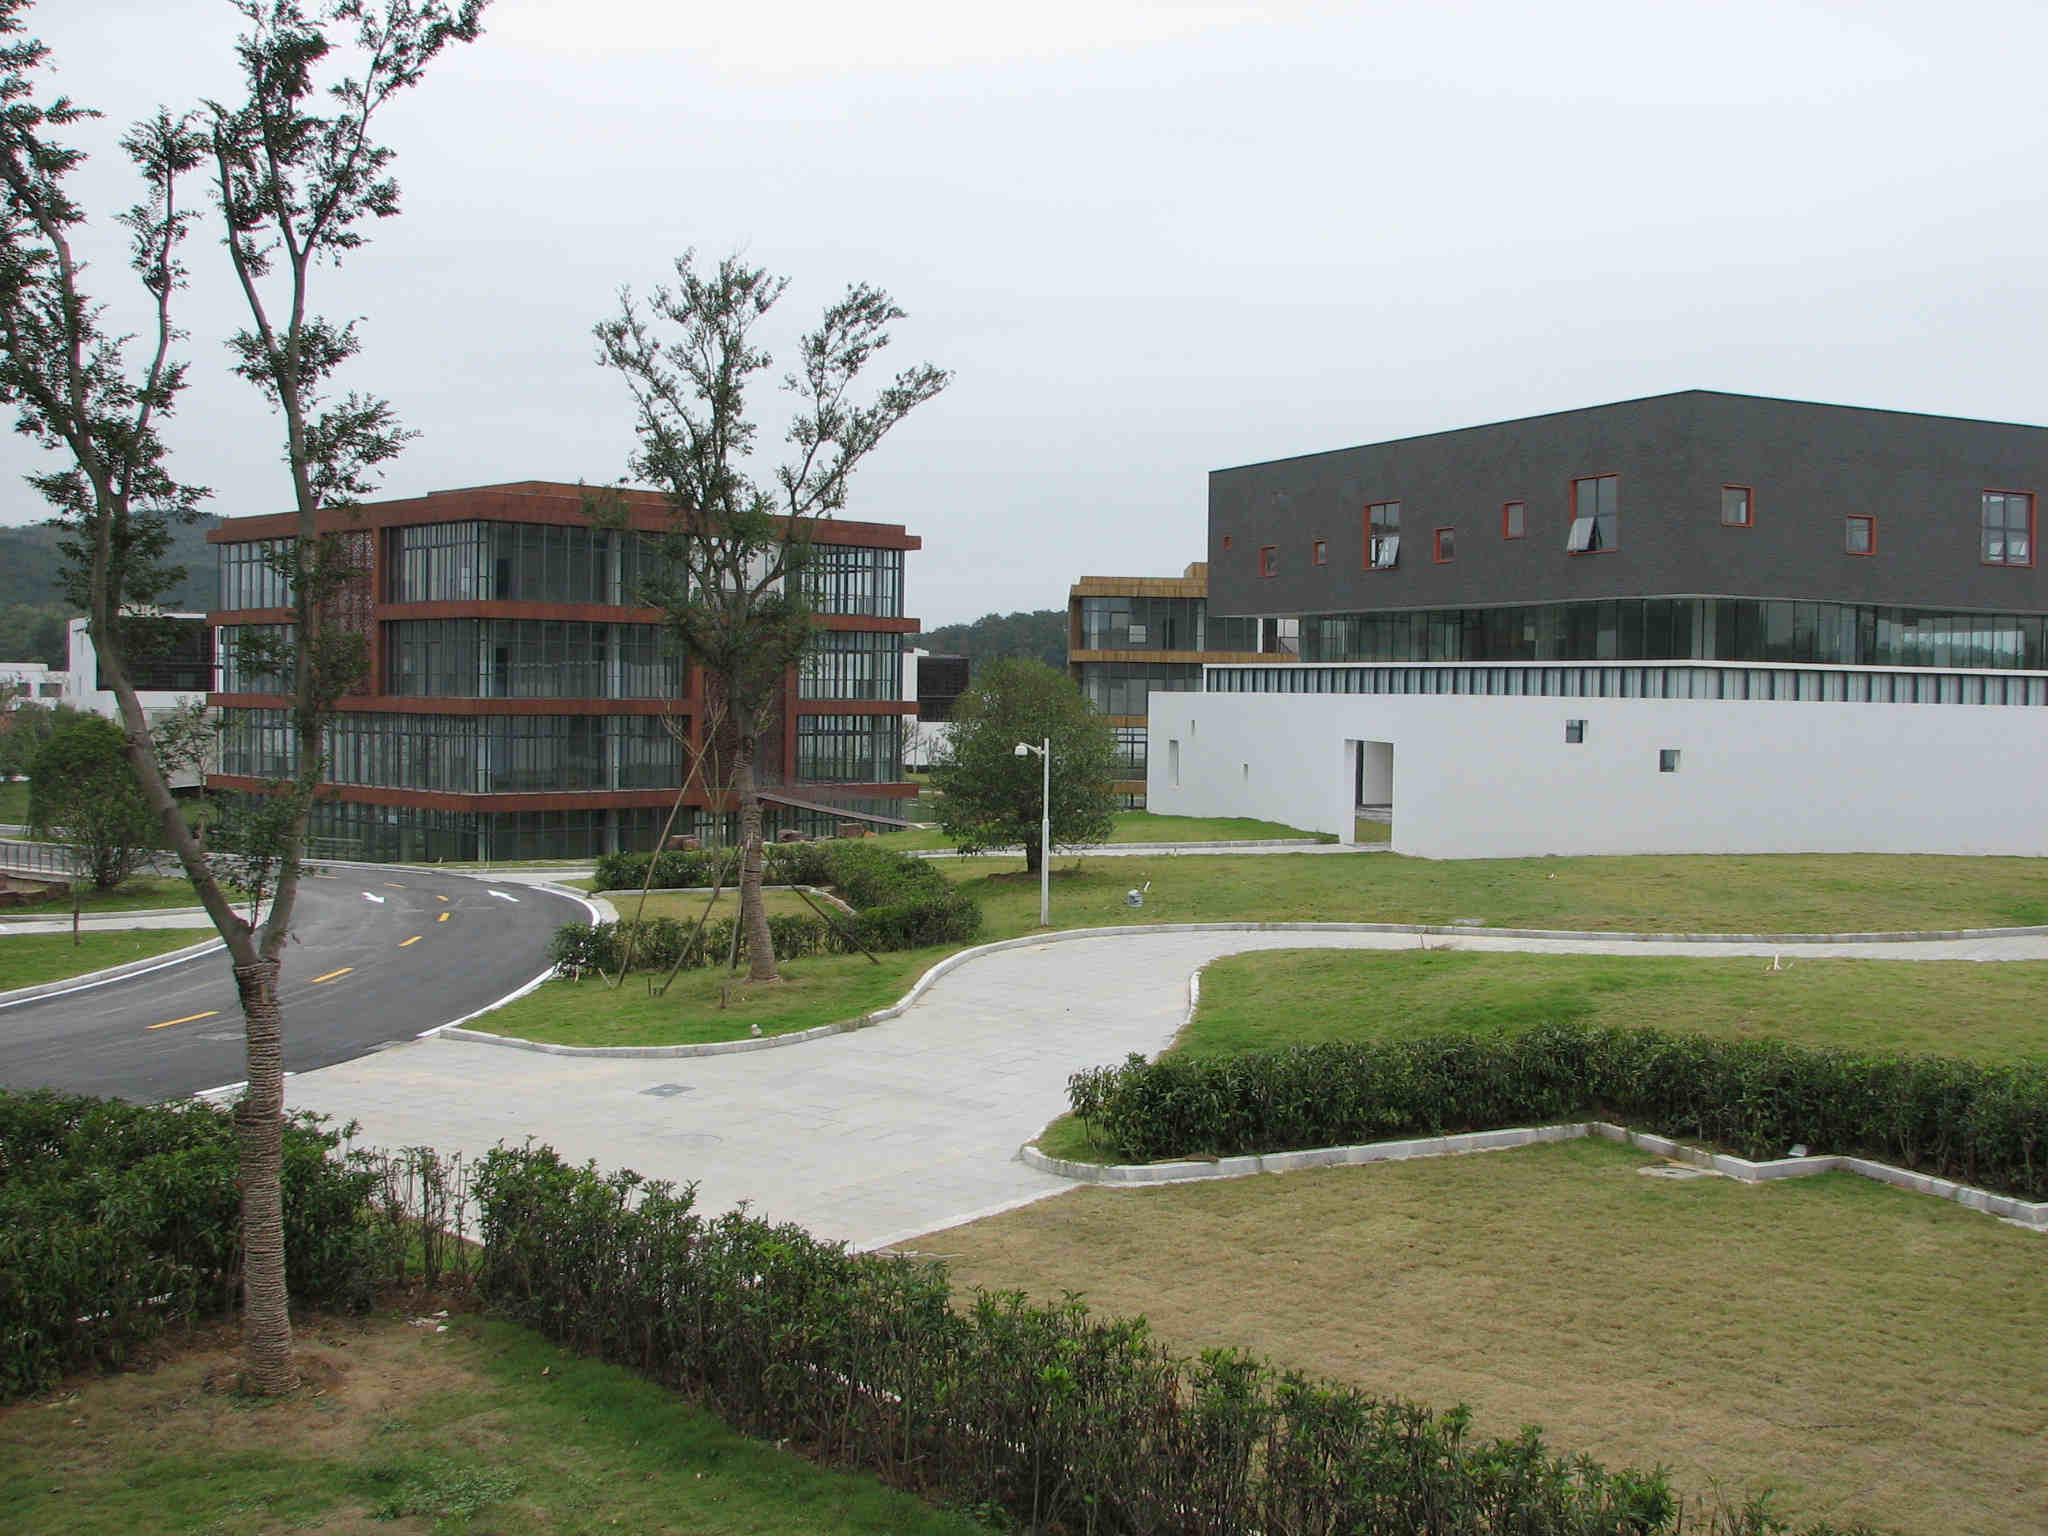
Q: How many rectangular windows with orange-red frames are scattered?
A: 10